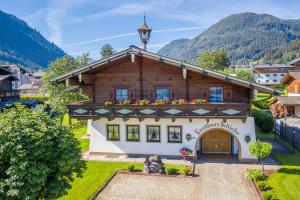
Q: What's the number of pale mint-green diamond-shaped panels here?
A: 7